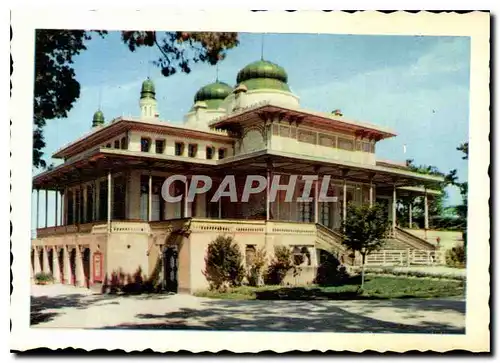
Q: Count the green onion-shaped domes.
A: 4